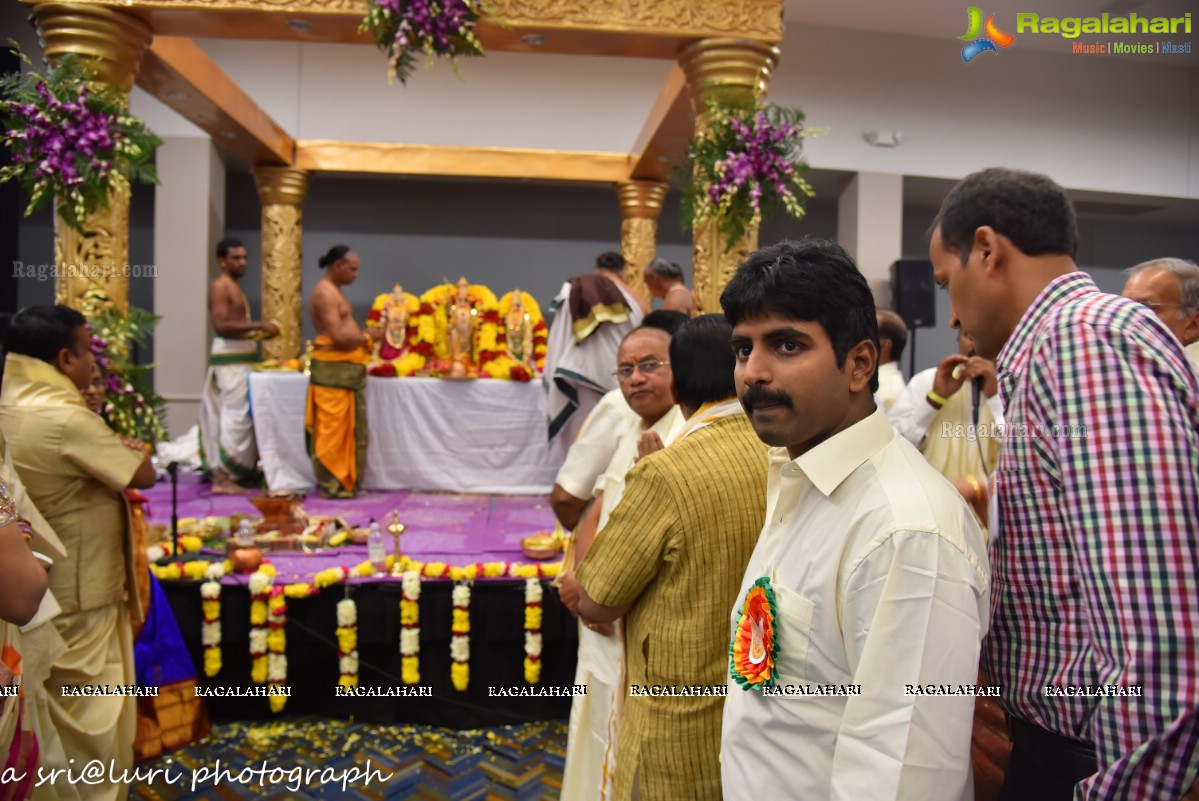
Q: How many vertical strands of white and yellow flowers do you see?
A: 7